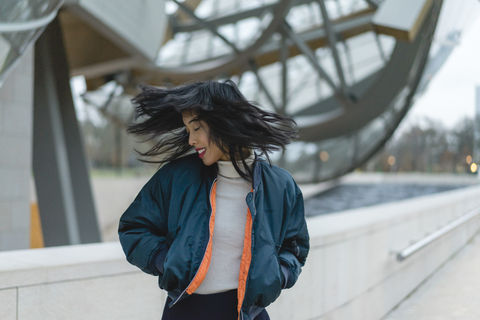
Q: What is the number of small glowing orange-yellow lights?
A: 4